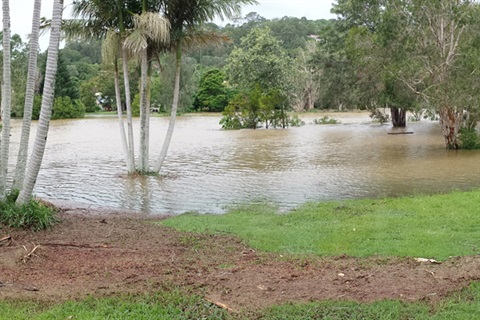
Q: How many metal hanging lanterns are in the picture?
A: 0